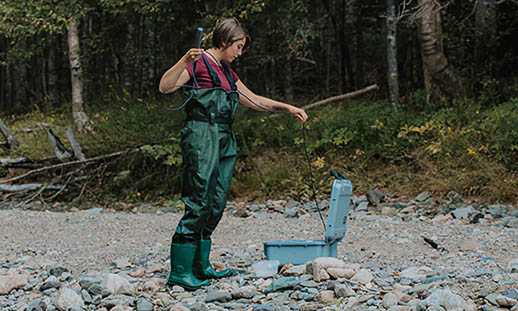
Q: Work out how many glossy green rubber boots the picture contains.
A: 2